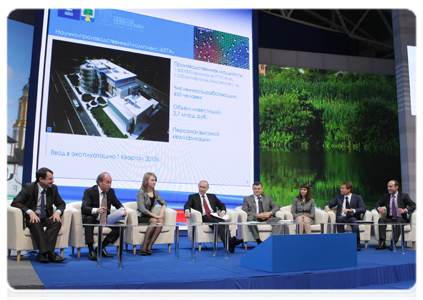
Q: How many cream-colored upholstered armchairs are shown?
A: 8